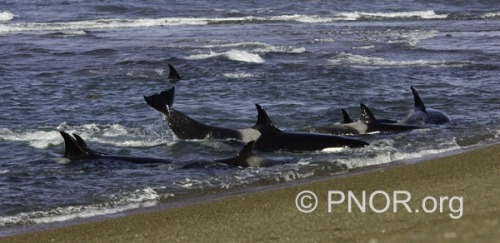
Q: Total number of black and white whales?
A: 8